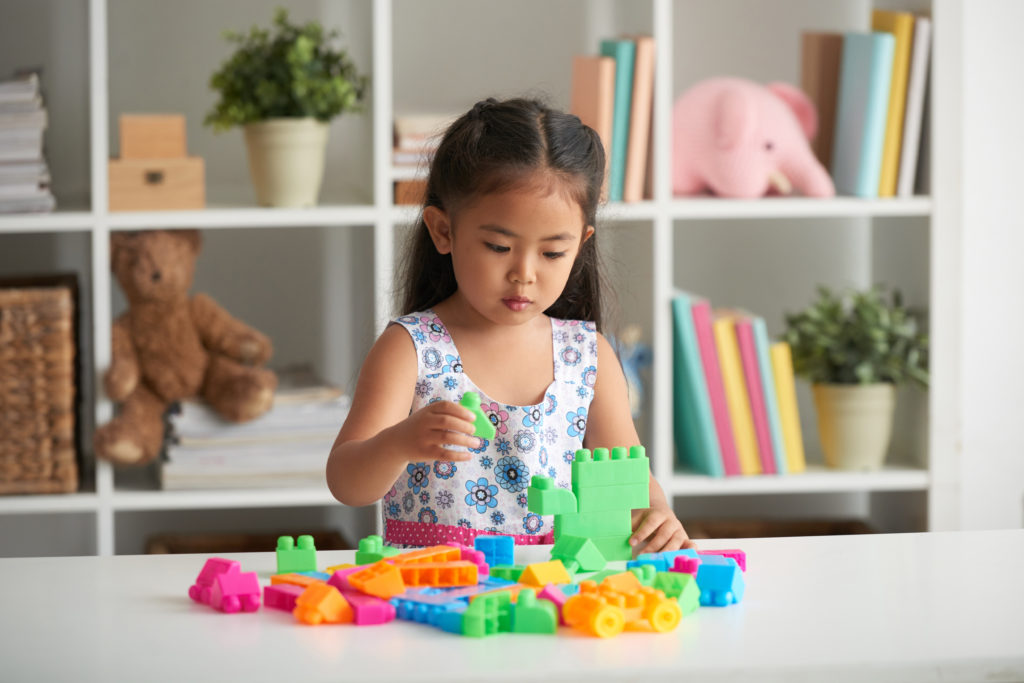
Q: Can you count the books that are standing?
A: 13